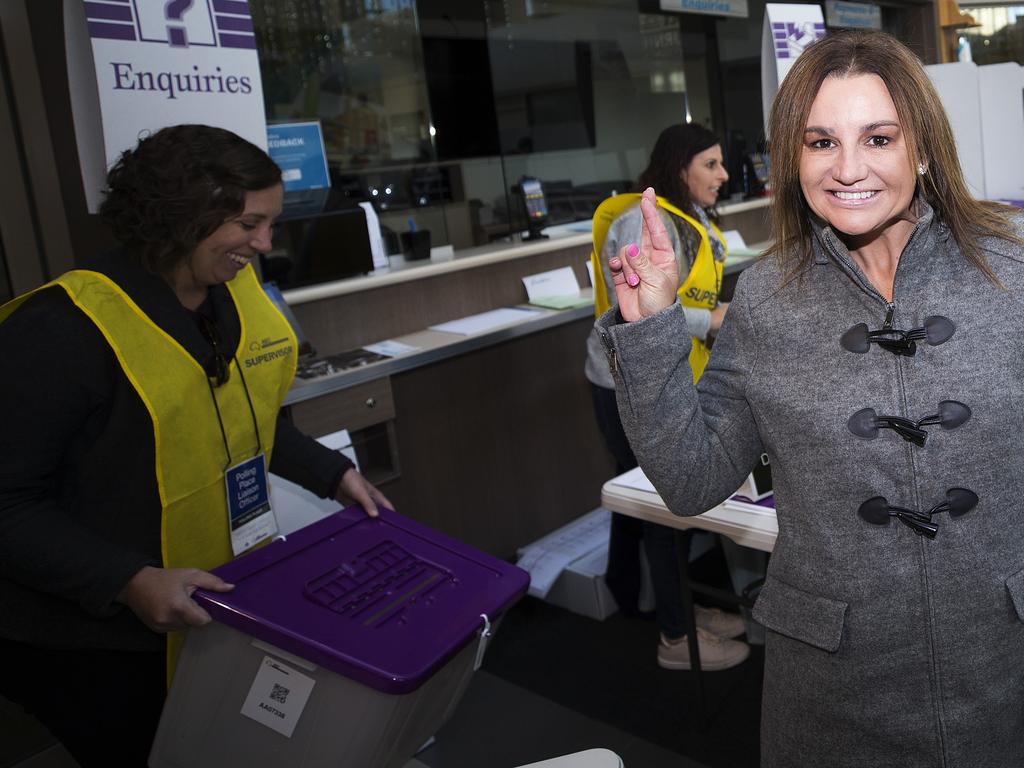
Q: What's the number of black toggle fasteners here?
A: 3